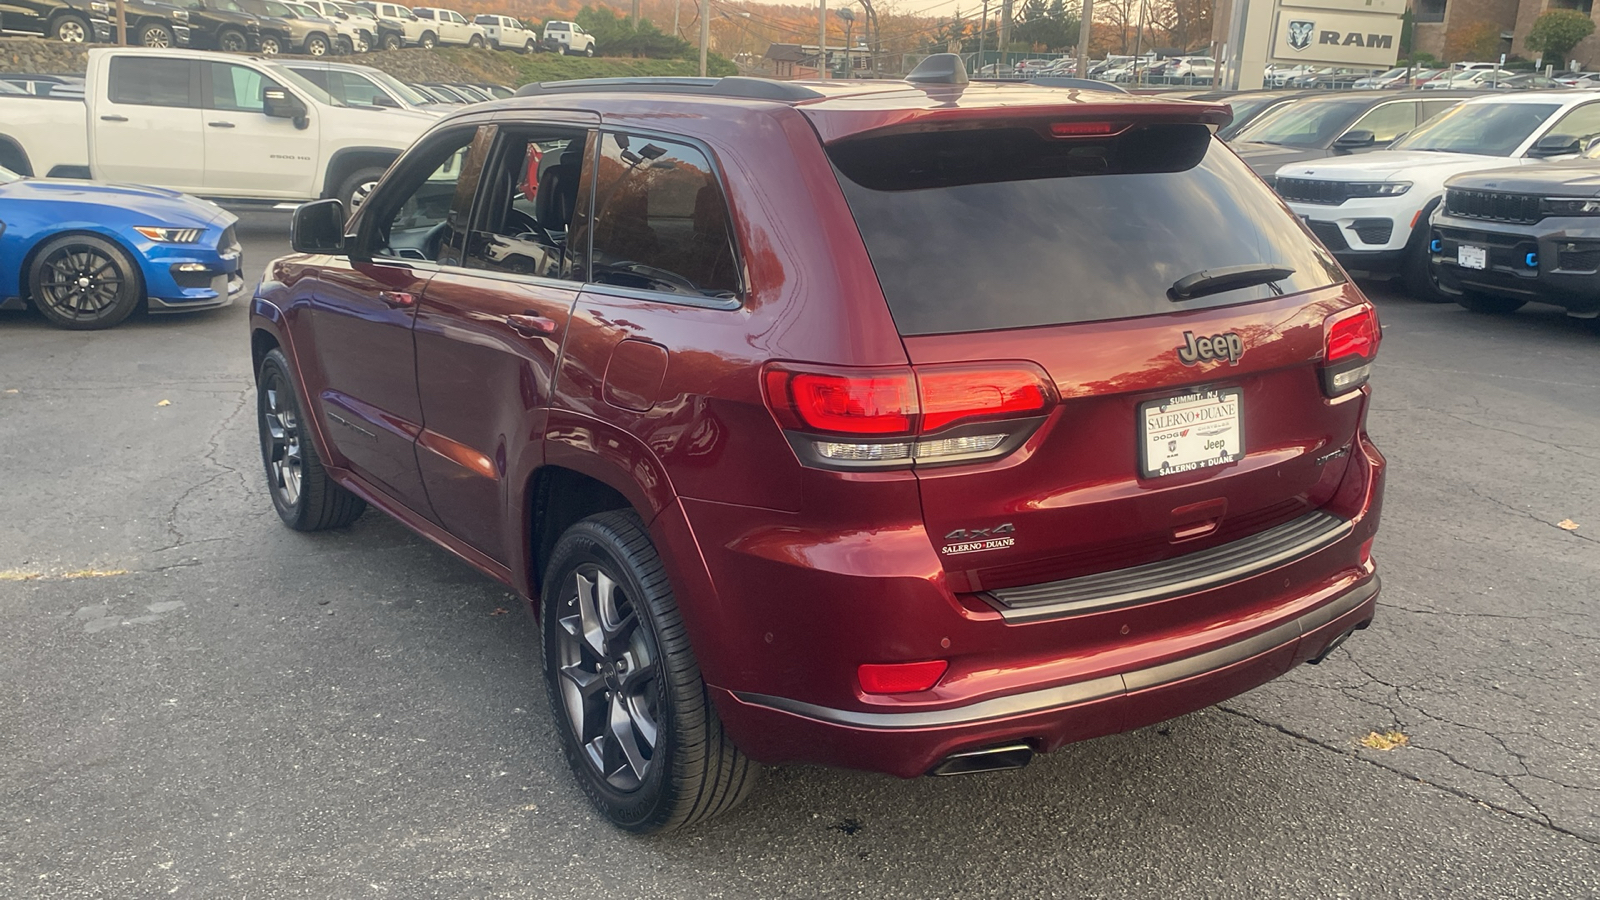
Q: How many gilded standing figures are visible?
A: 0